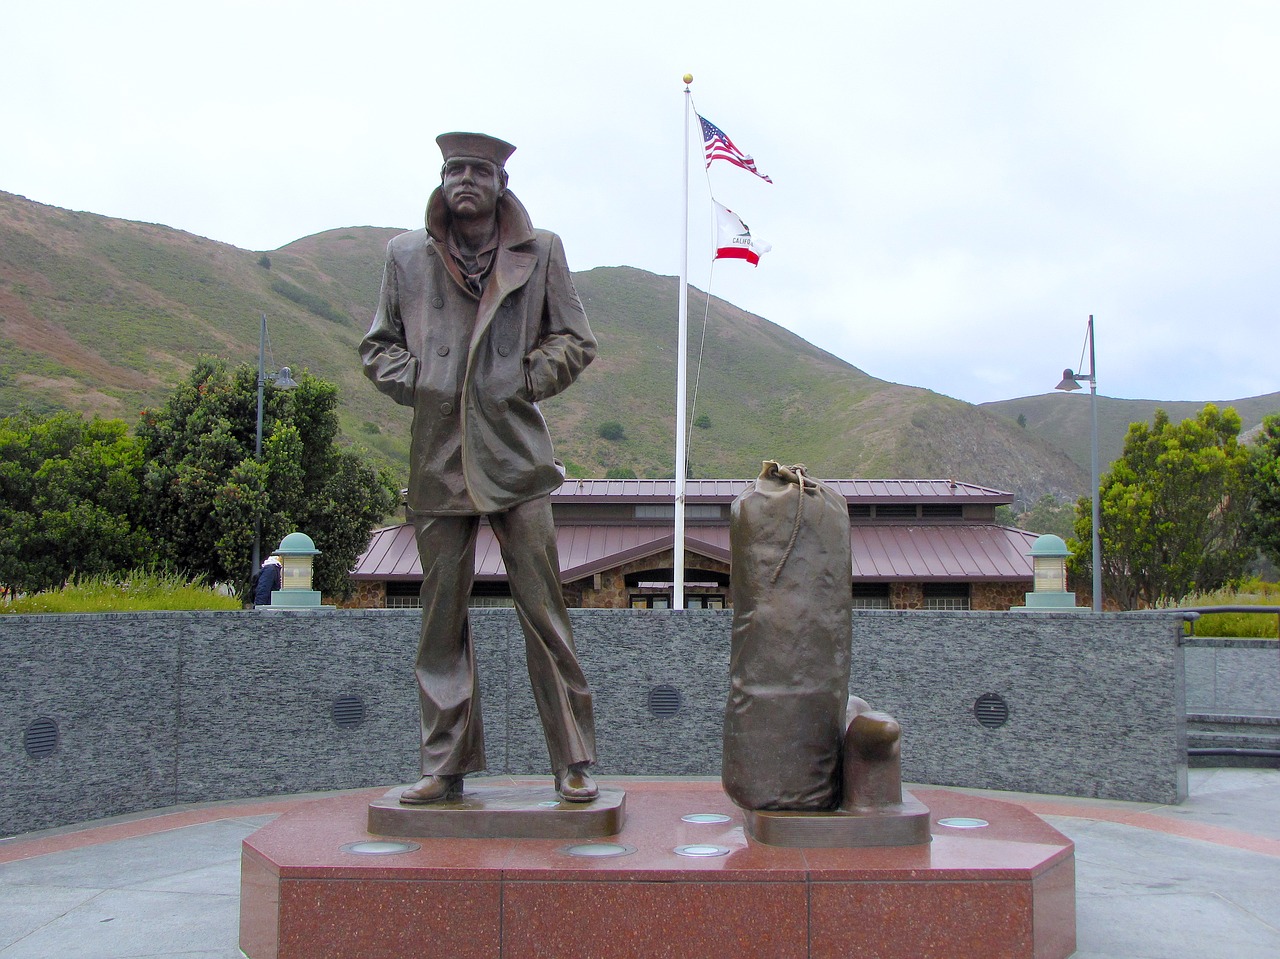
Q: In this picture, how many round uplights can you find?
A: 5